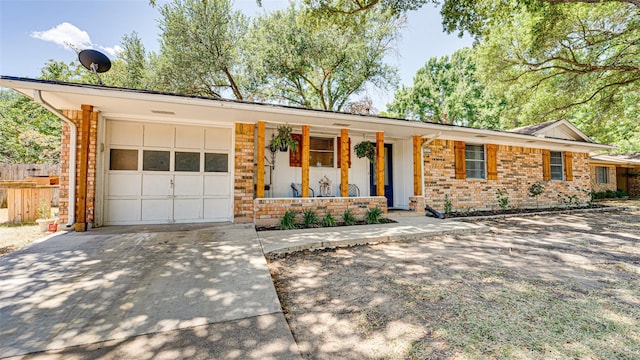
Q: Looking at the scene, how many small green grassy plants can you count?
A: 5